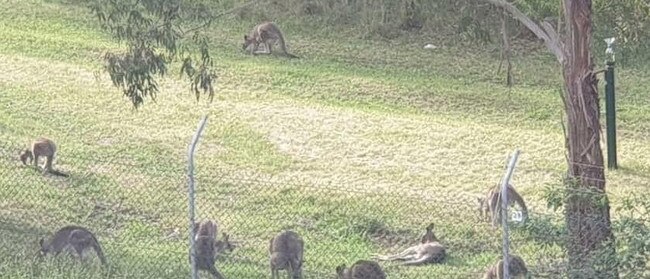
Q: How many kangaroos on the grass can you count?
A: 9